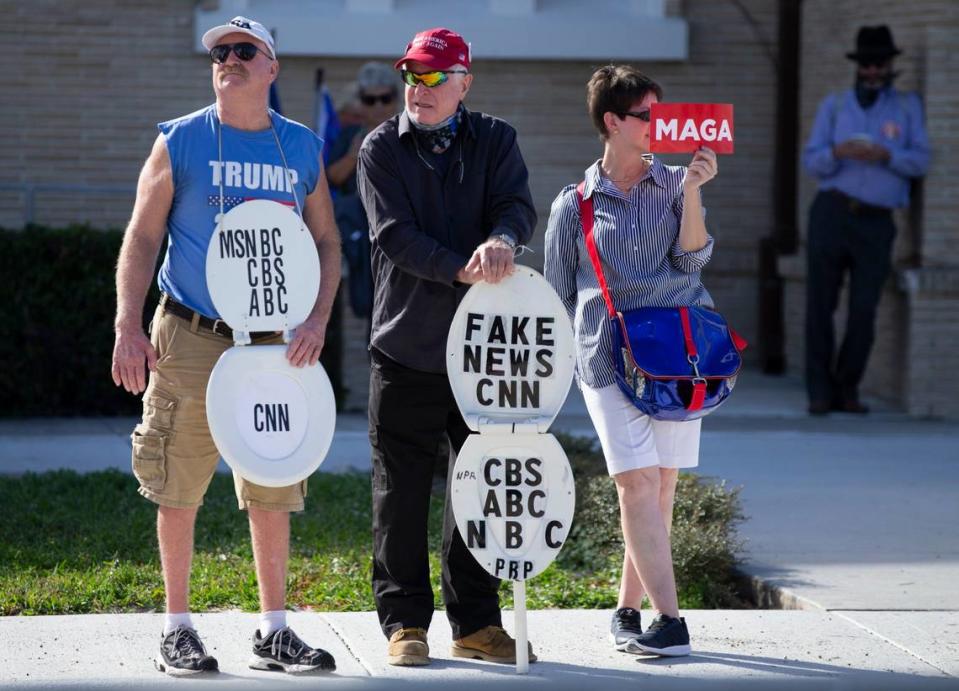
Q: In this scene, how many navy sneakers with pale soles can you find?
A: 2